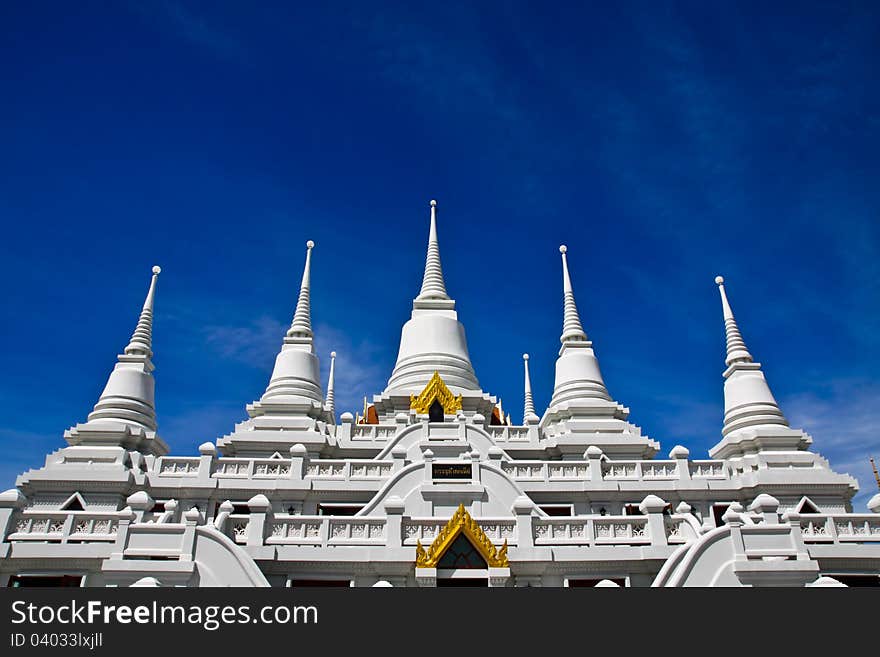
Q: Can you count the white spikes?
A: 7